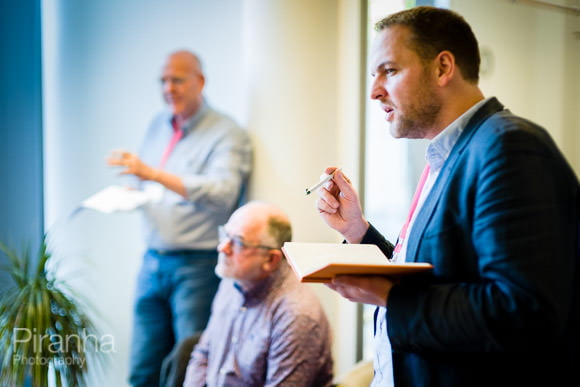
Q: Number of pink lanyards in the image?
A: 2